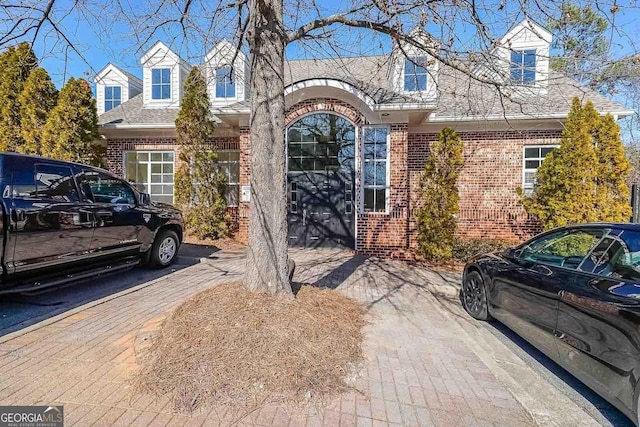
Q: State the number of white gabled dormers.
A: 5